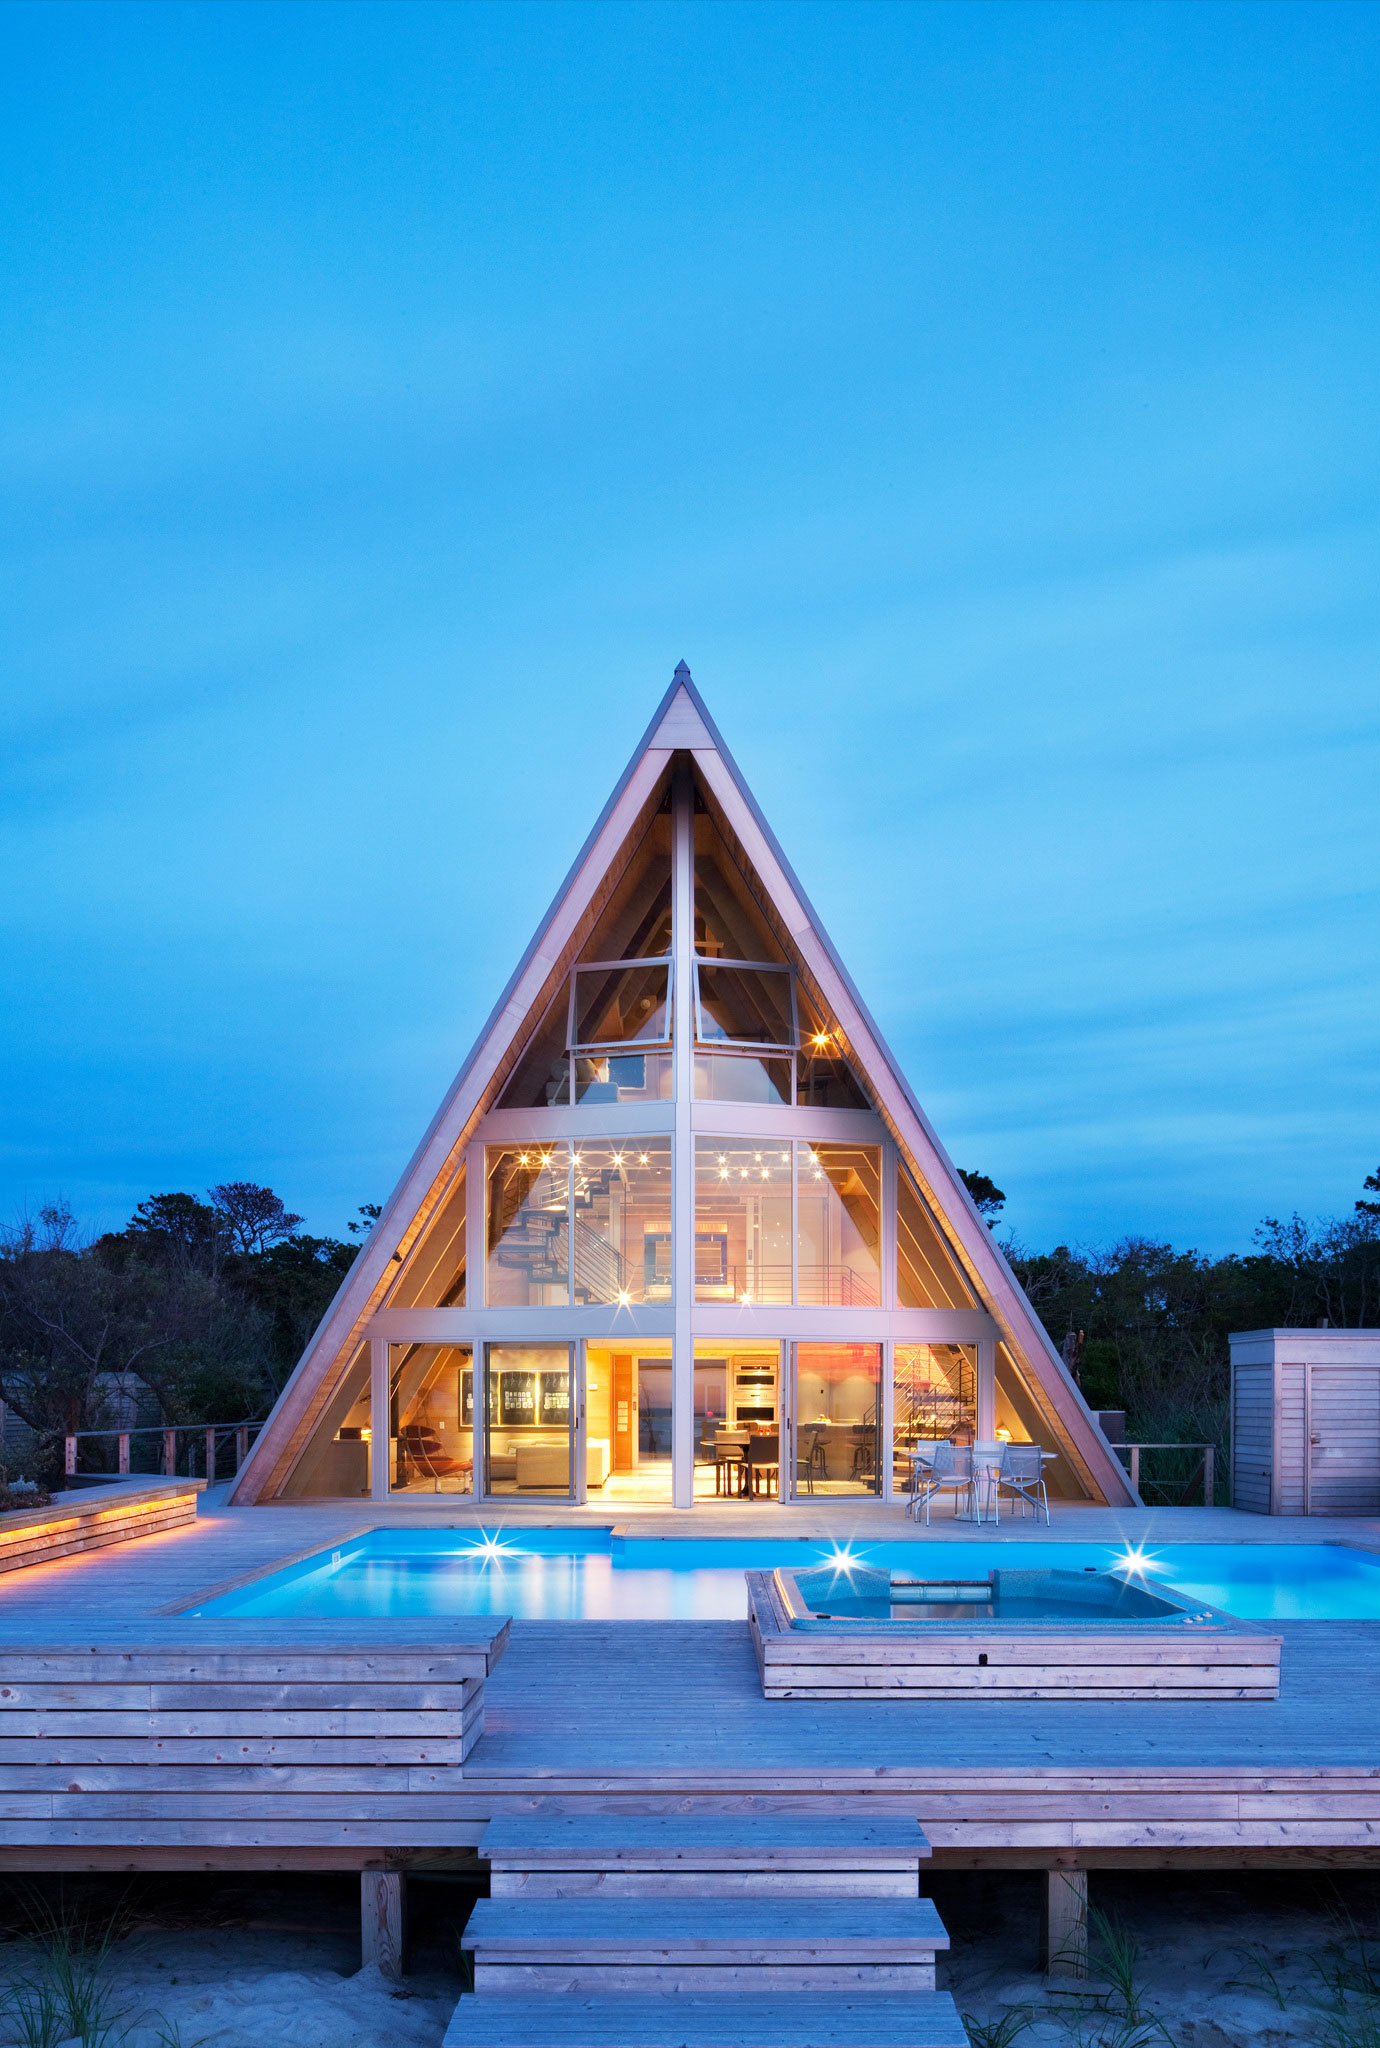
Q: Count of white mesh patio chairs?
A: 4